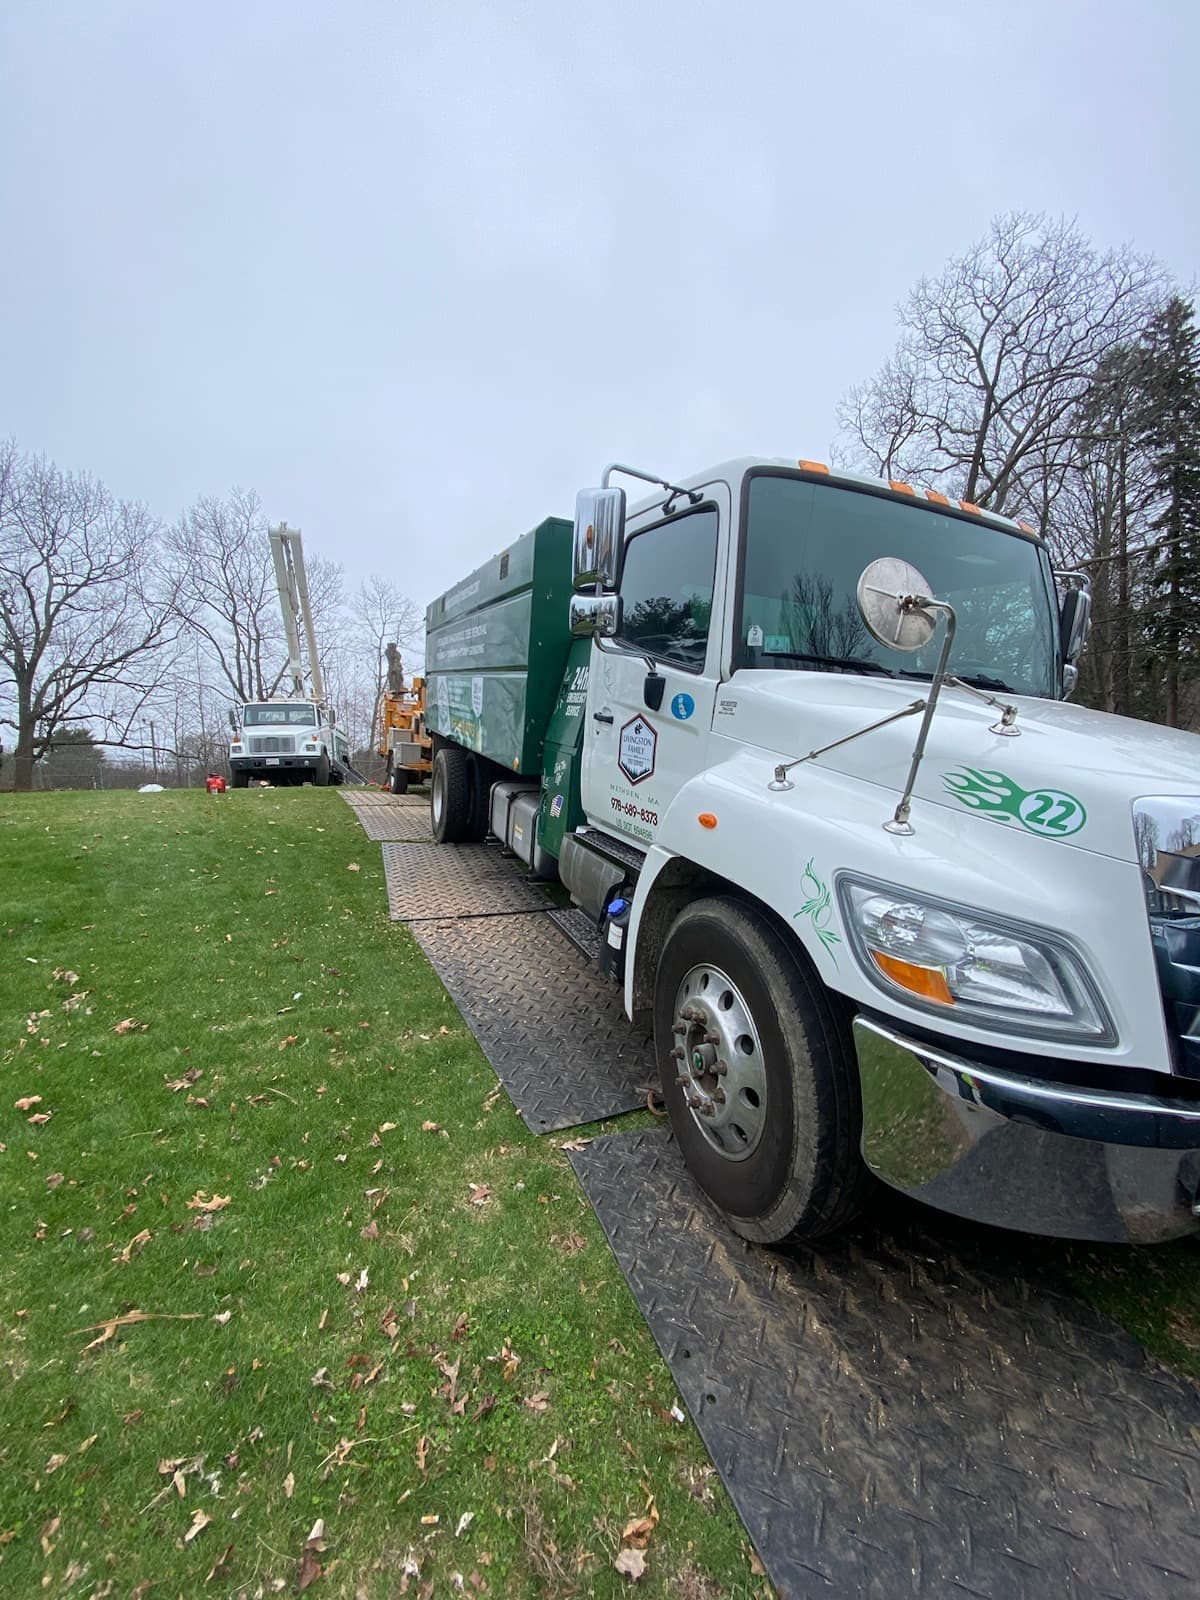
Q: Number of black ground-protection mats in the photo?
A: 5